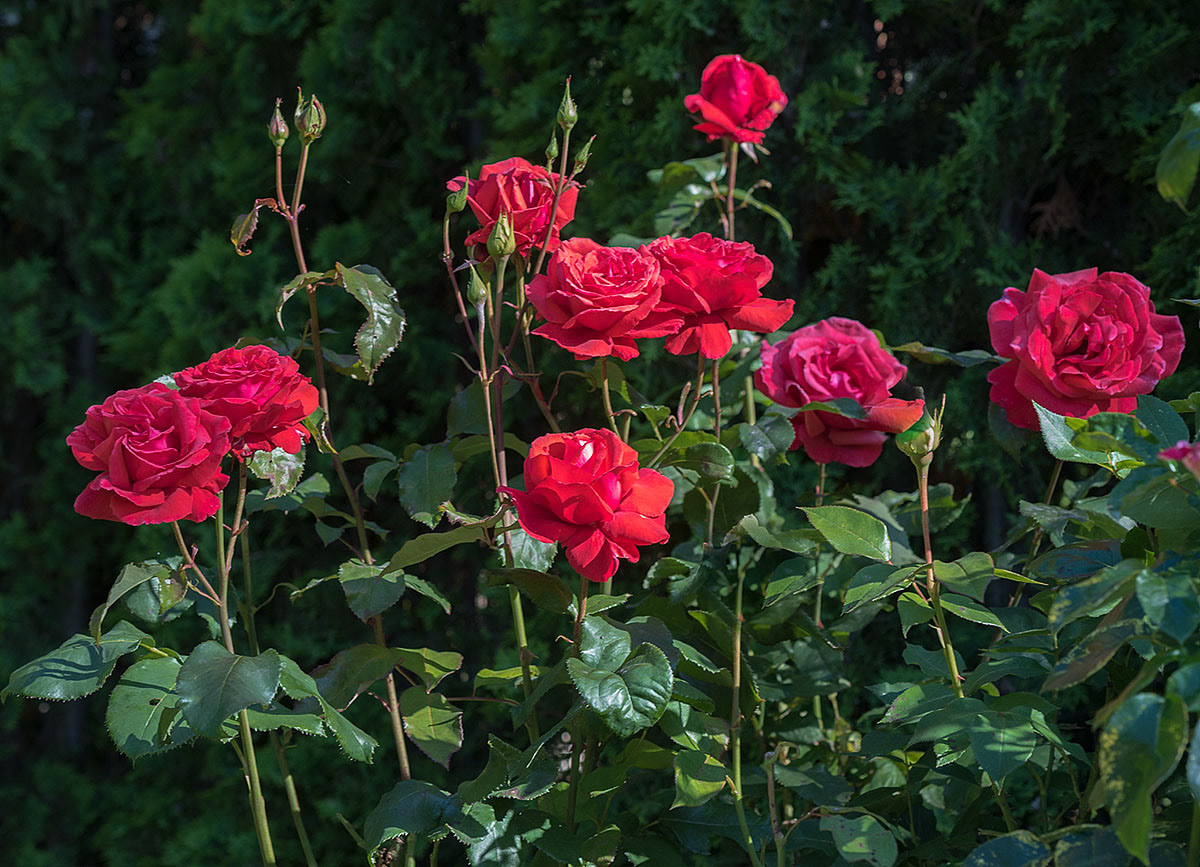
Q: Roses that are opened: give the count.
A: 9